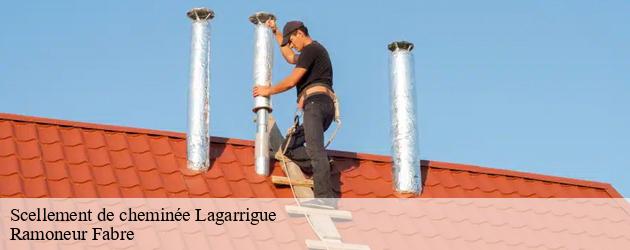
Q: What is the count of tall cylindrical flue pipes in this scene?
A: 3